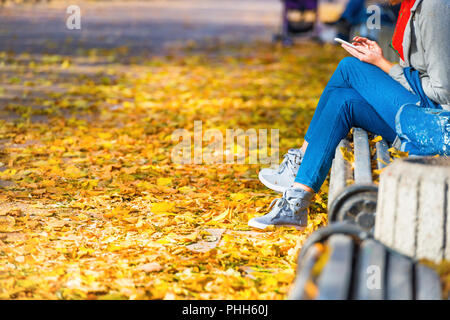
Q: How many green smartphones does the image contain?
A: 0